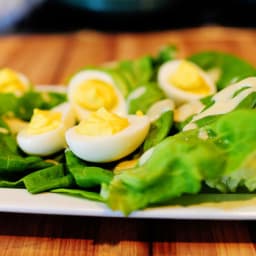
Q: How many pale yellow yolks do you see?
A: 5